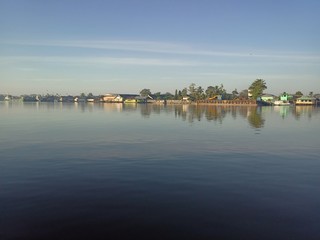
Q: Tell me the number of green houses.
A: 2